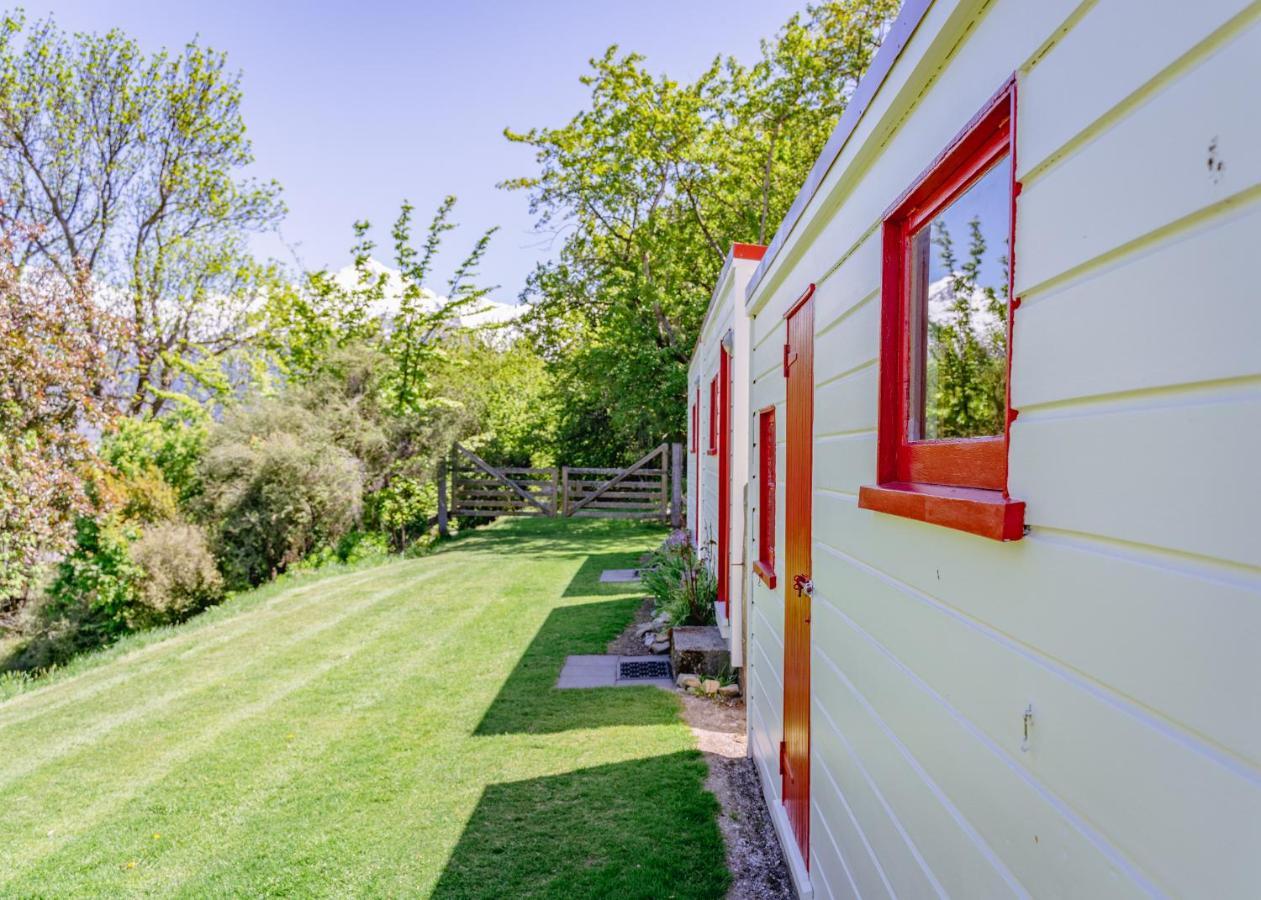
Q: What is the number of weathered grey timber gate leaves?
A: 2